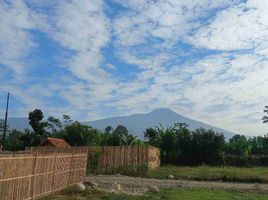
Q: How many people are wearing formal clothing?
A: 0